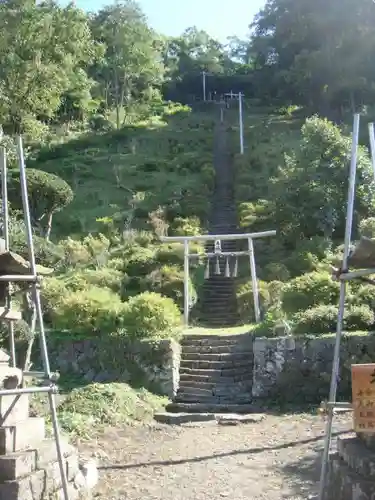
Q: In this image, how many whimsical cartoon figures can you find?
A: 0